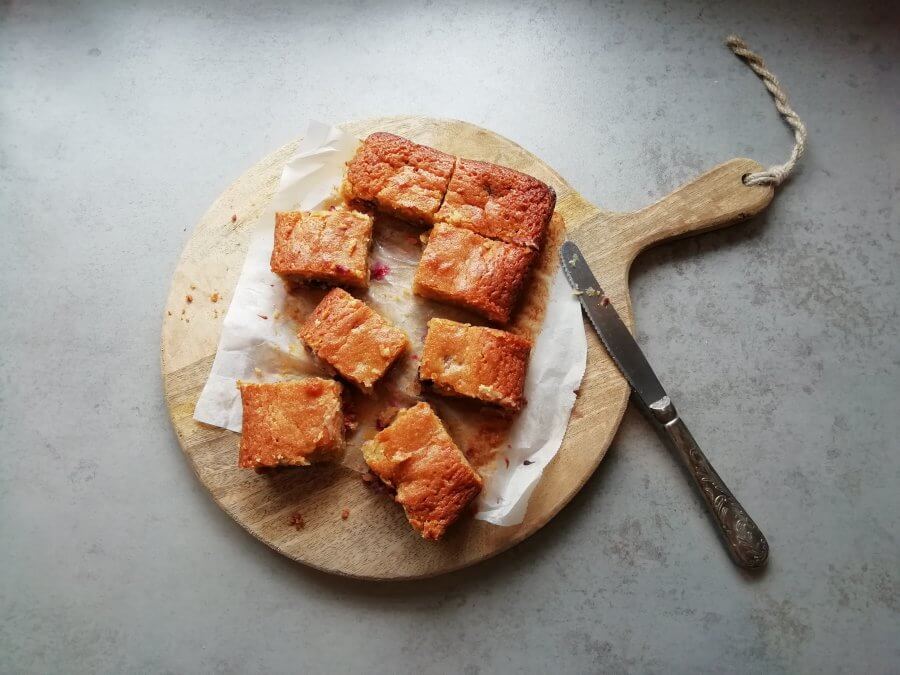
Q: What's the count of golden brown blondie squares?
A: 8